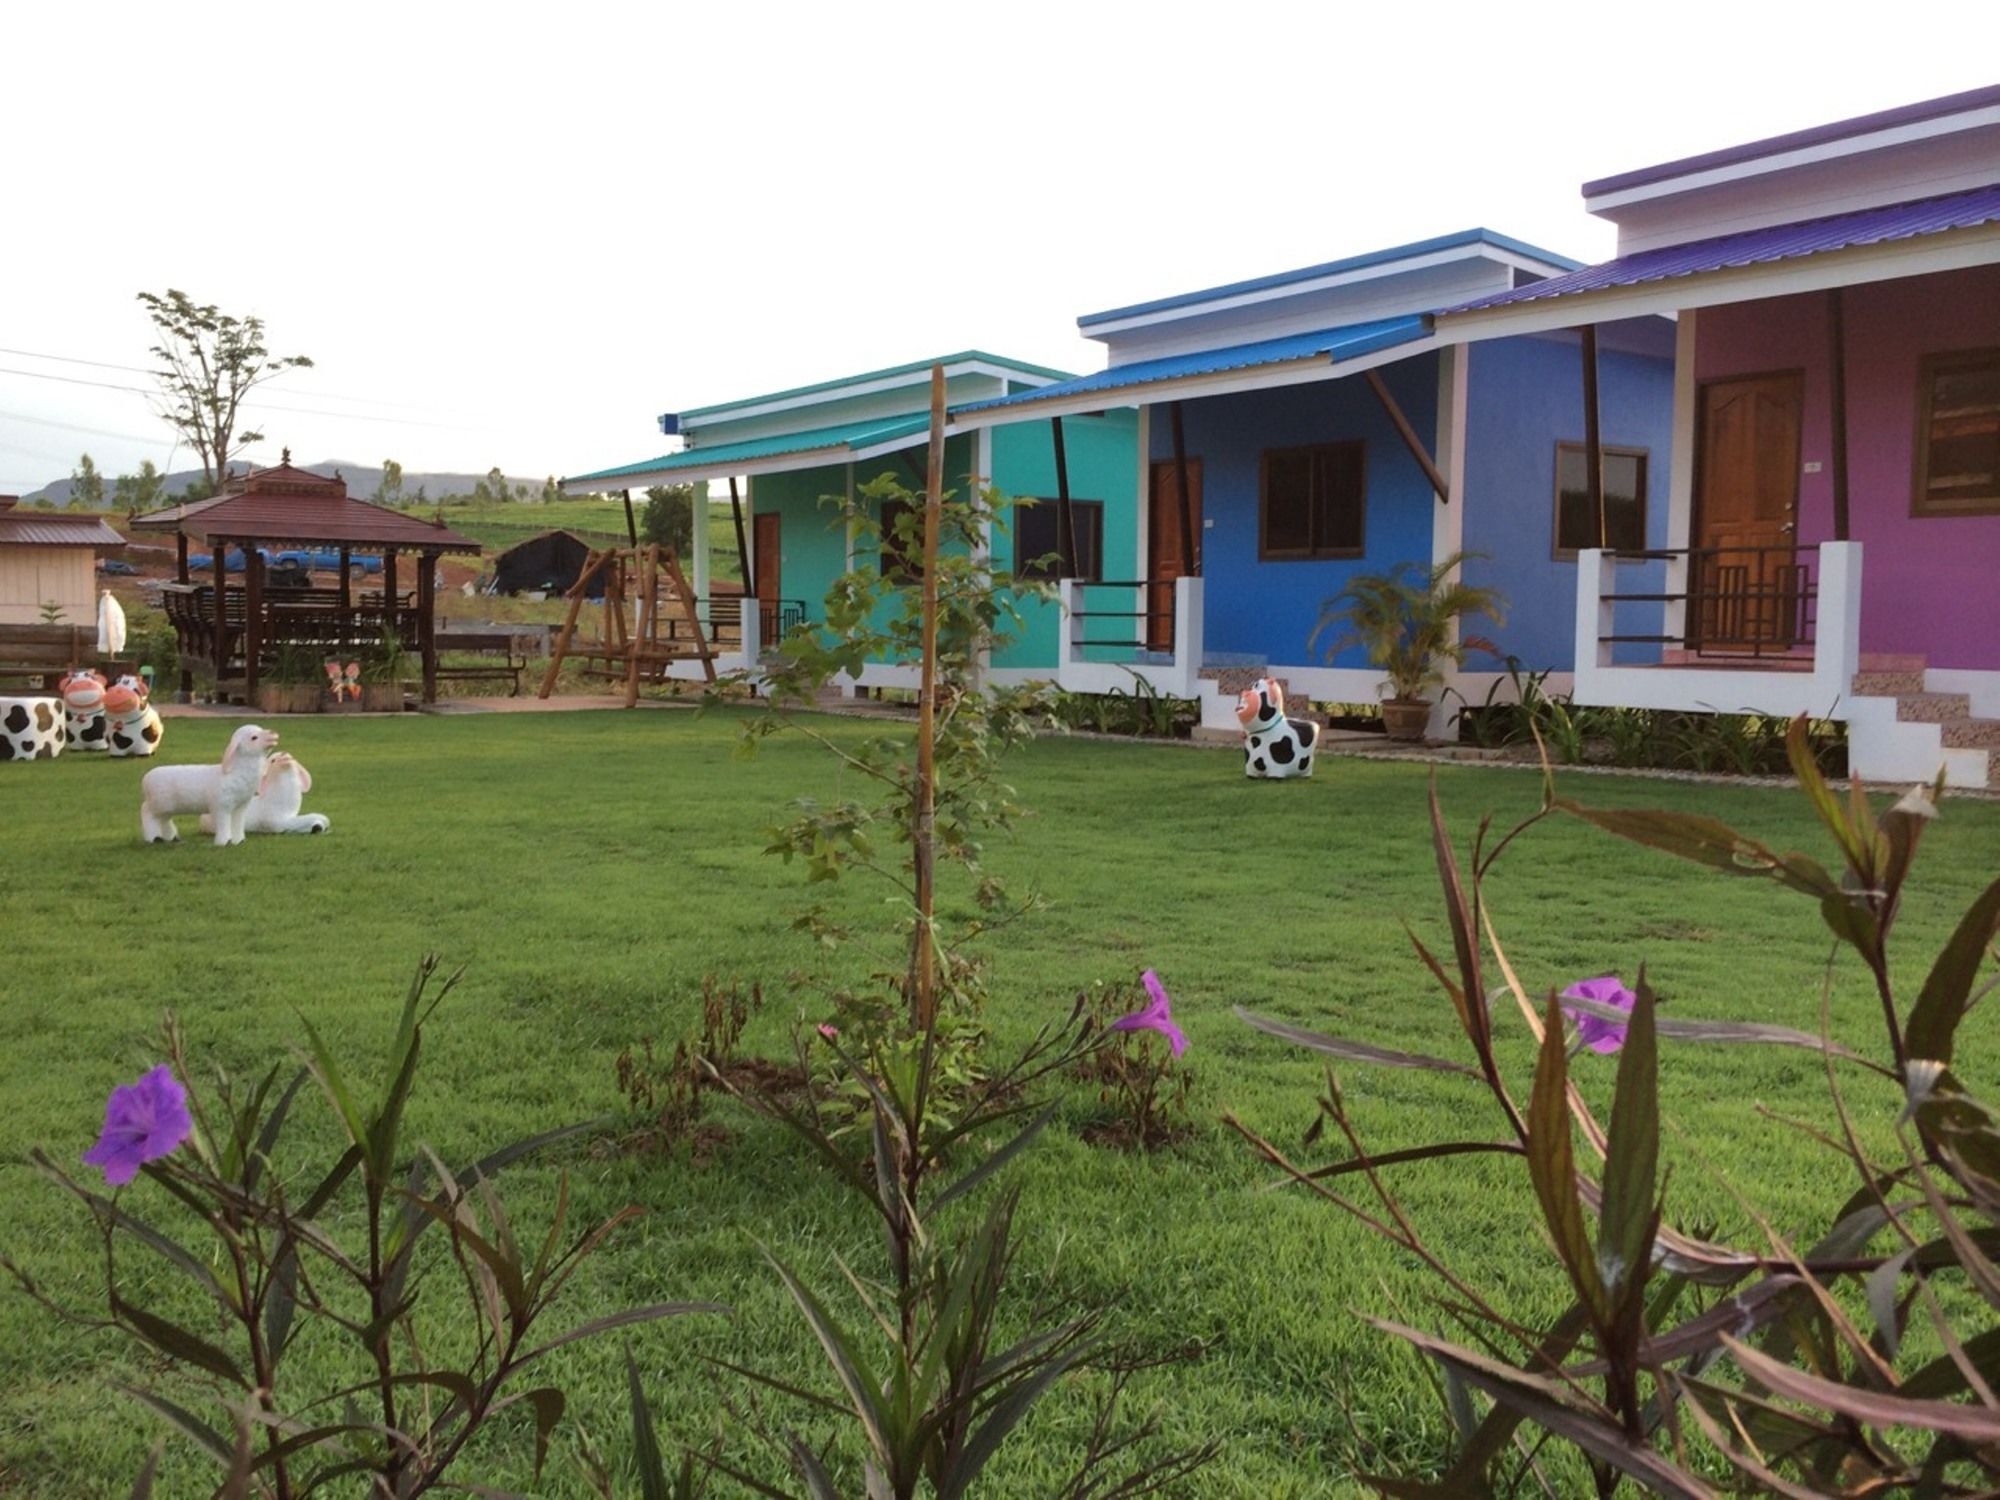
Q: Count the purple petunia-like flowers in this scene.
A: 3